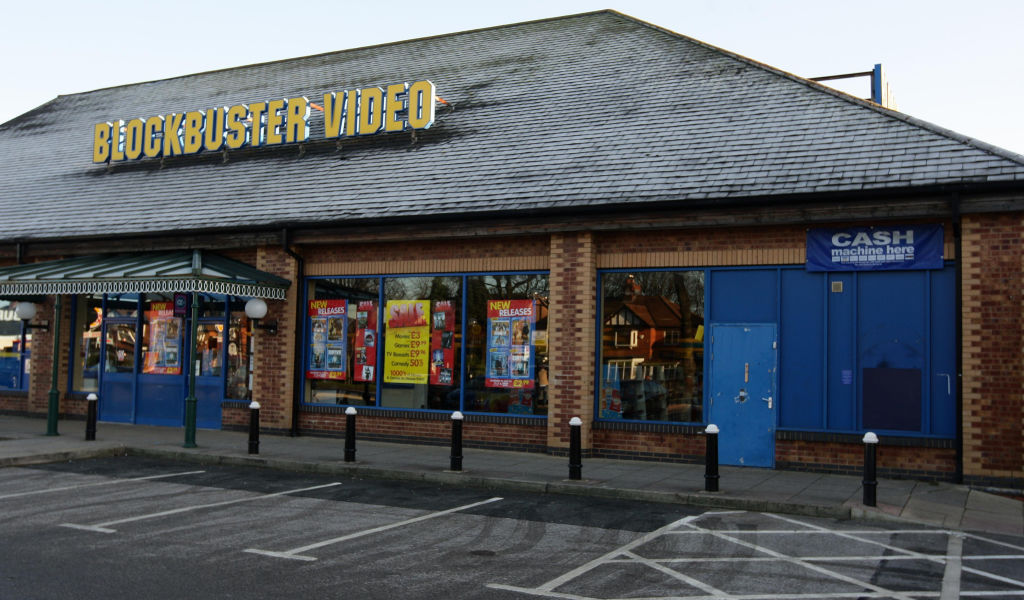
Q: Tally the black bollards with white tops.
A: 7